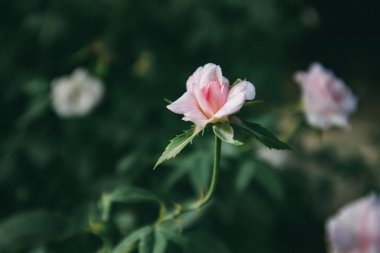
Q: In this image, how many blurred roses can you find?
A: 3